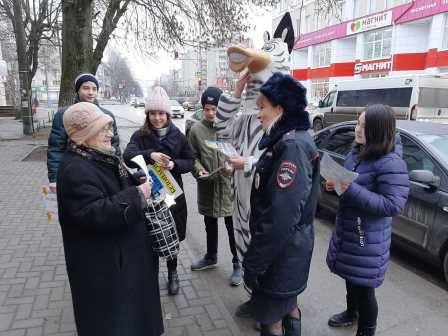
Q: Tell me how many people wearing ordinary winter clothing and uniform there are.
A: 6